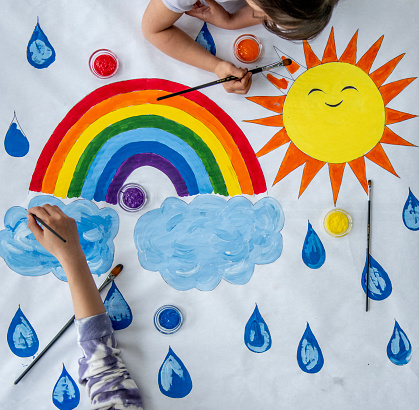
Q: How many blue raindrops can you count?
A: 13